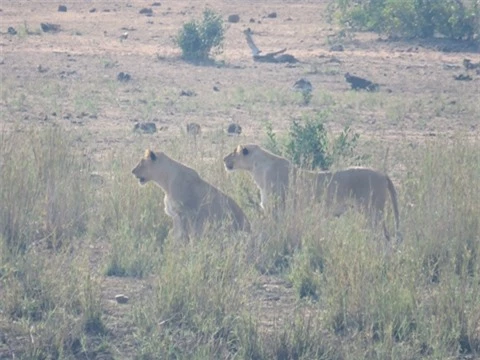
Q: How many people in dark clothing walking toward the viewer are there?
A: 0